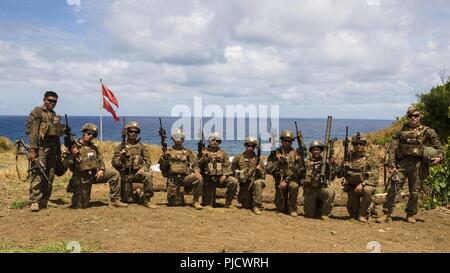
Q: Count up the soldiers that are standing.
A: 2